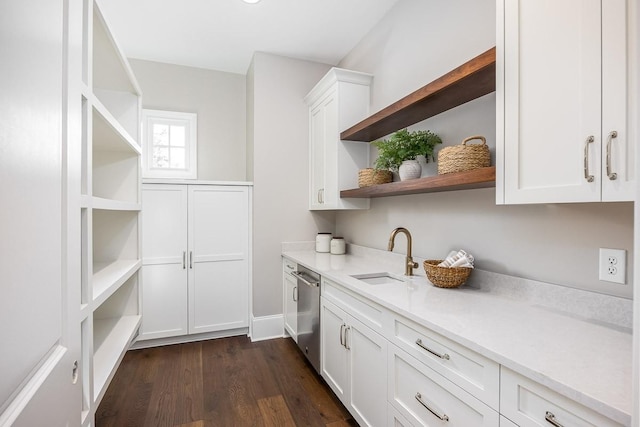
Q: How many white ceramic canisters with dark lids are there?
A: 2